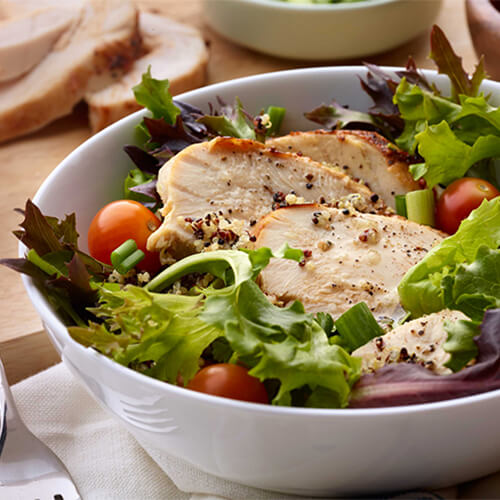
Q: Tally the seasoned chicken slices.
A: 4